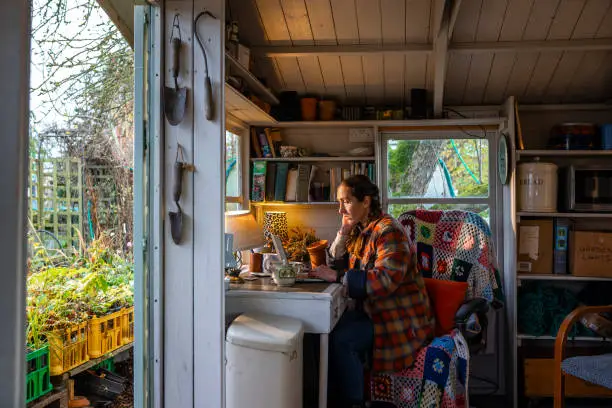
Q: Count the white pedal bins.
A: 1